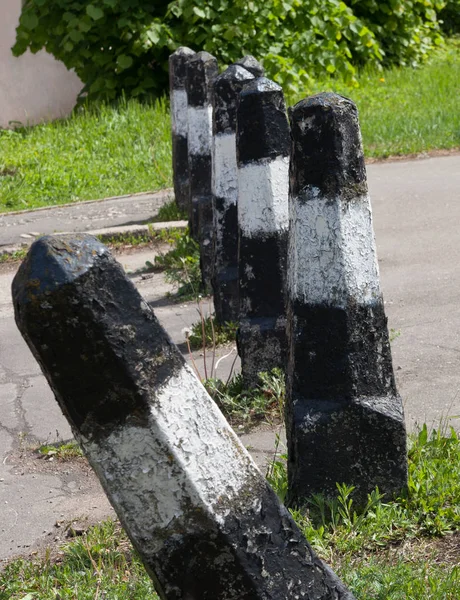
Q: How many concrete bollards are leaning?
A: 1